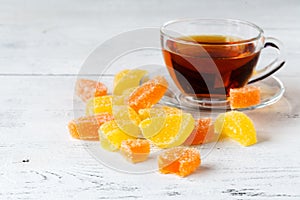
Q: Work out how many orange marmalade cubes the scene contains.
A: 7